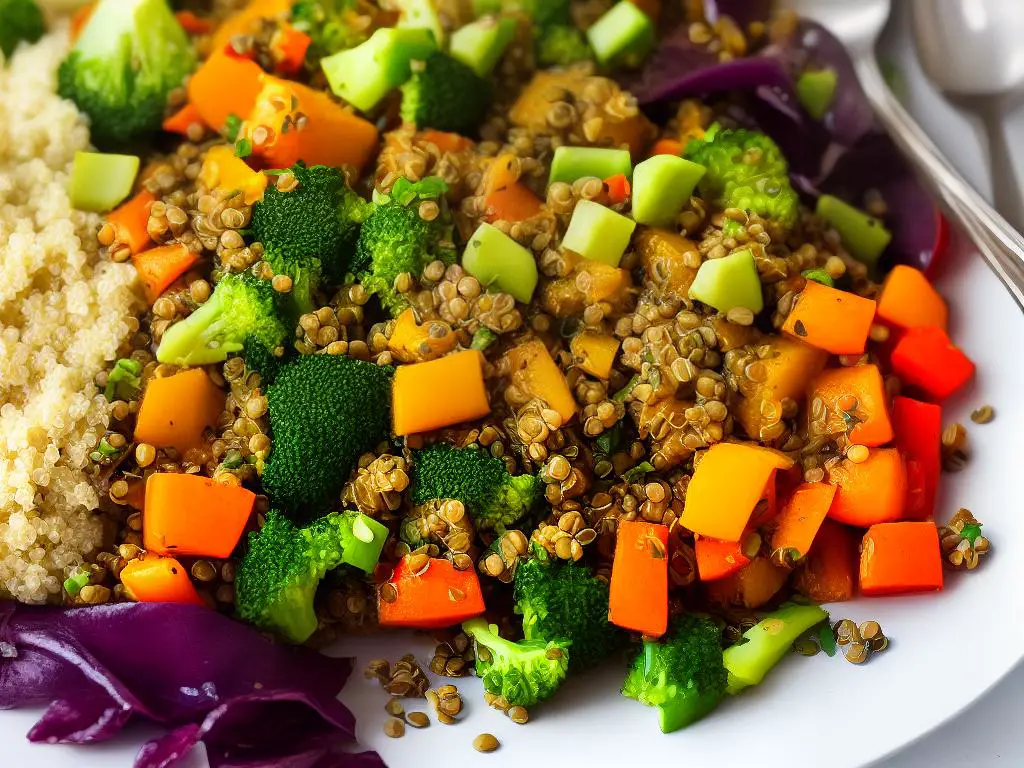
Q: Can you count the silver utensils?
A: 2